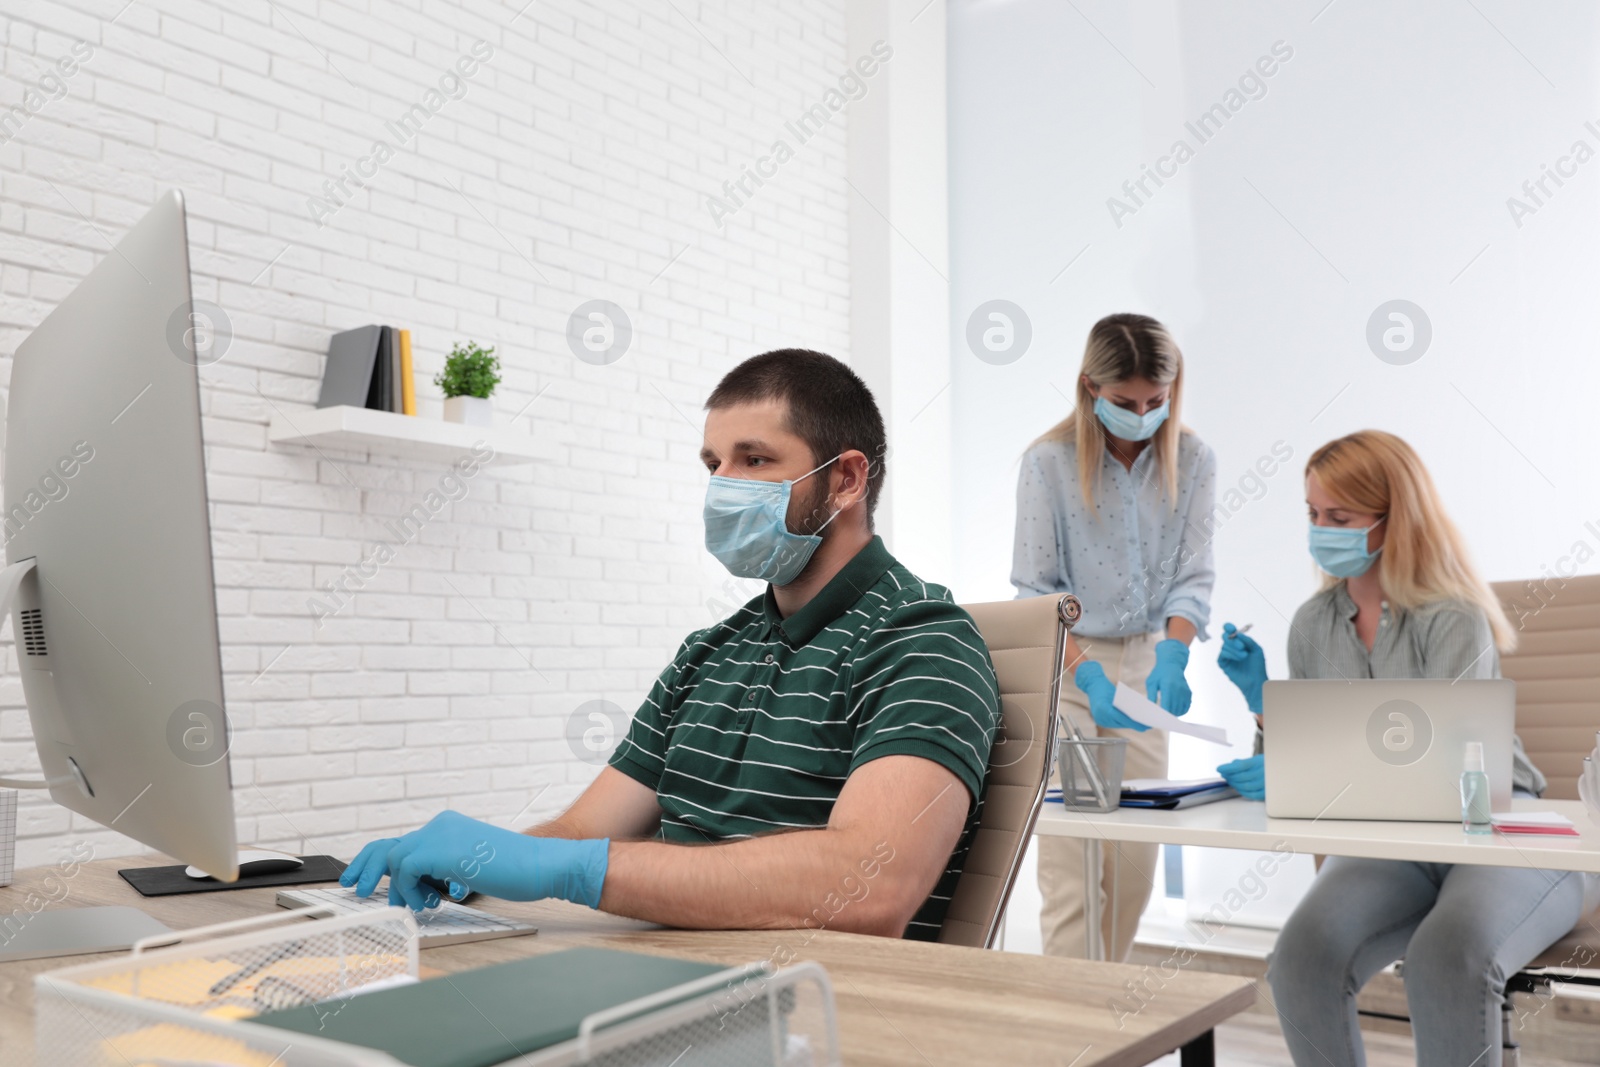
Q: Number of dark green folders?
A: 1